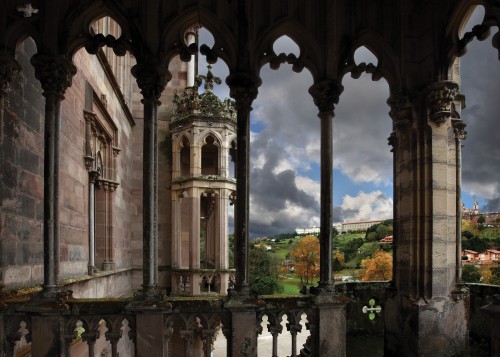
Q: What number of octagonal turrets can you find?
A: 1